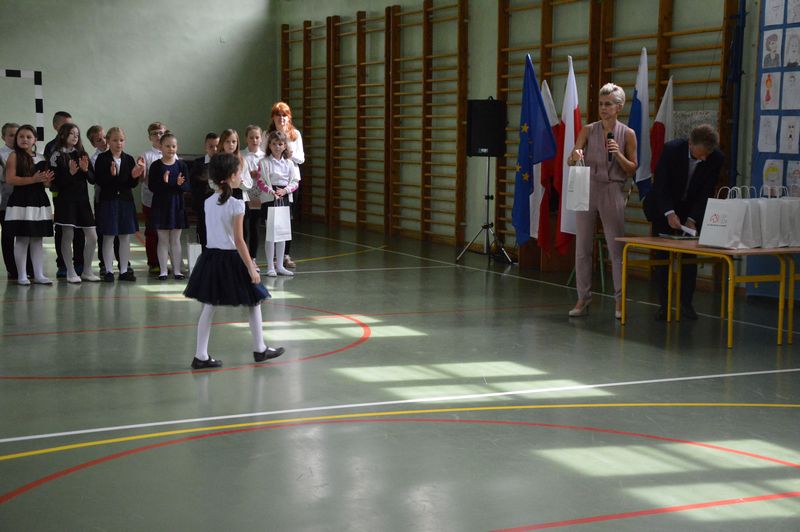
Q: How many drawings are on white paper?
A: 10